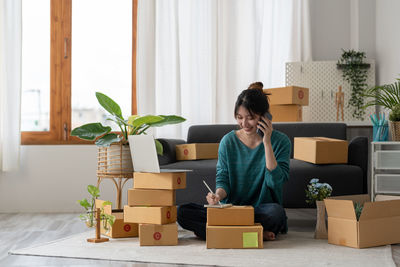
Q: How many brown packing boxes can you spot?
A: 12